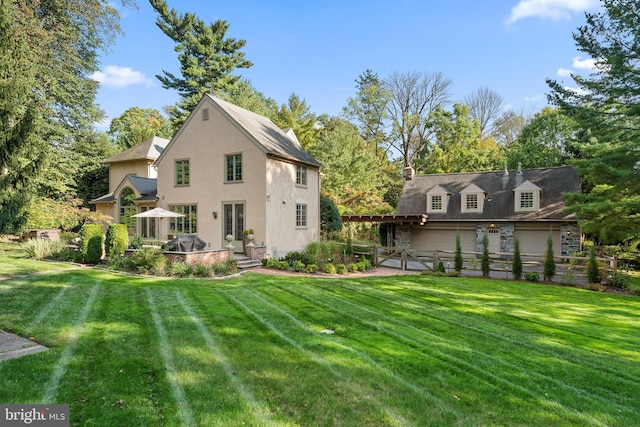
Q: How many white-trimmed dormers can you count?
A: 3